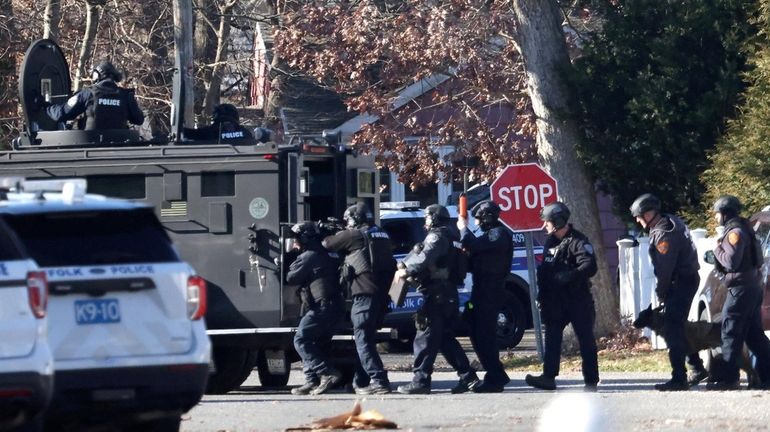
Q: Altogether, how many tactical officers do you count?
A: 9